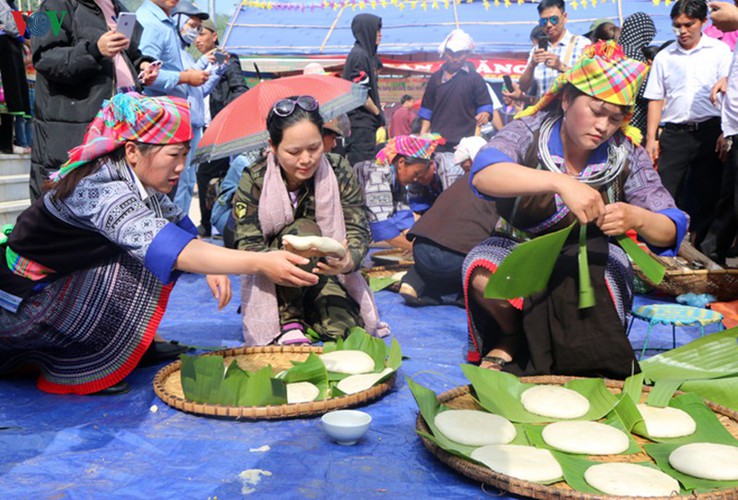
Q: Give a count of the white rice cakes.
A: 11